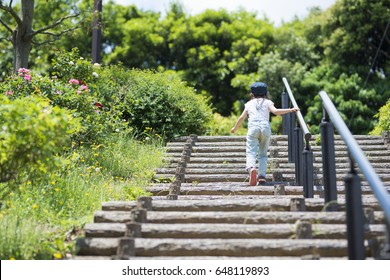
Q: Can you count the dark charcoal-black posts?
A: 6